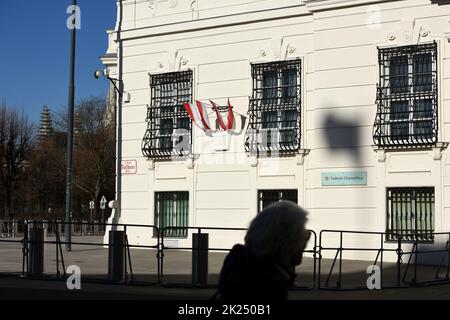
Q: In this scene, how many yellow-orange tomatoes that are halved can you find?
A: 0